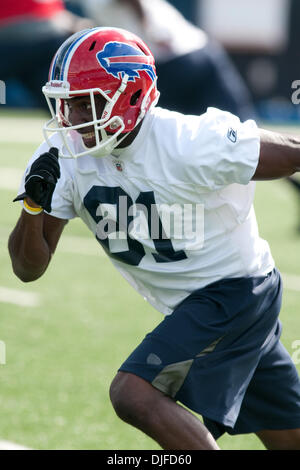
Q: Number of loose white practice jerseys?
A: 1